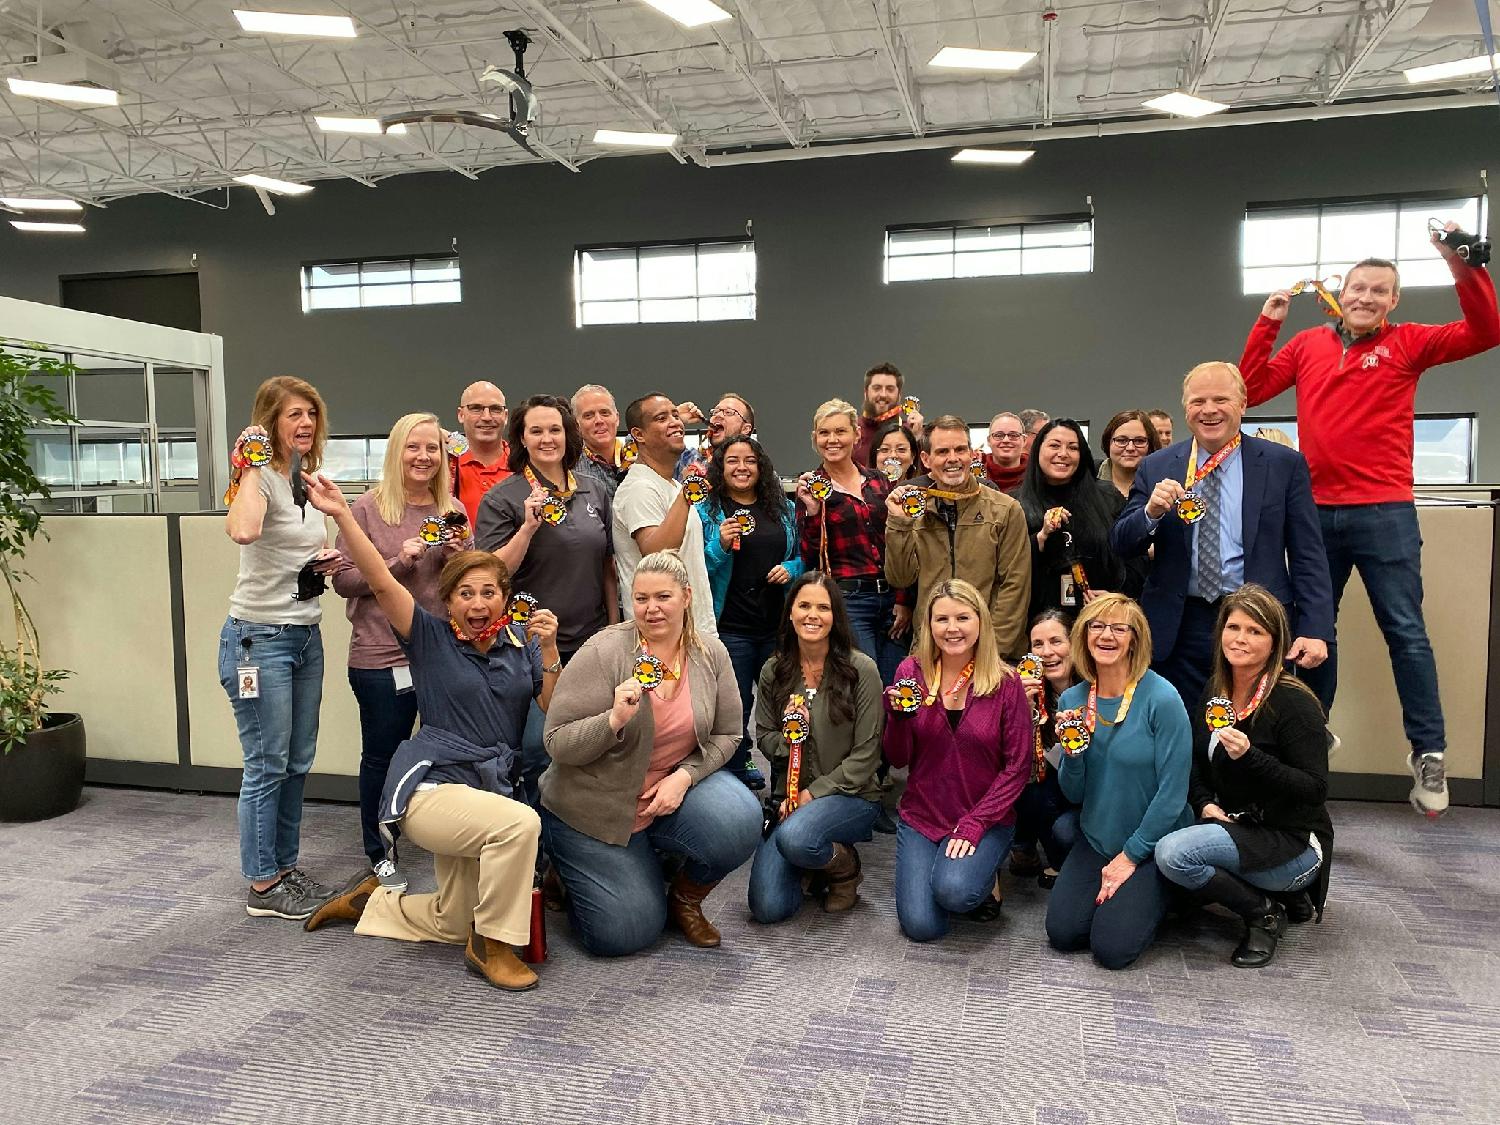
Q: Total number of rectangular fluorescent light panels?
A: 12